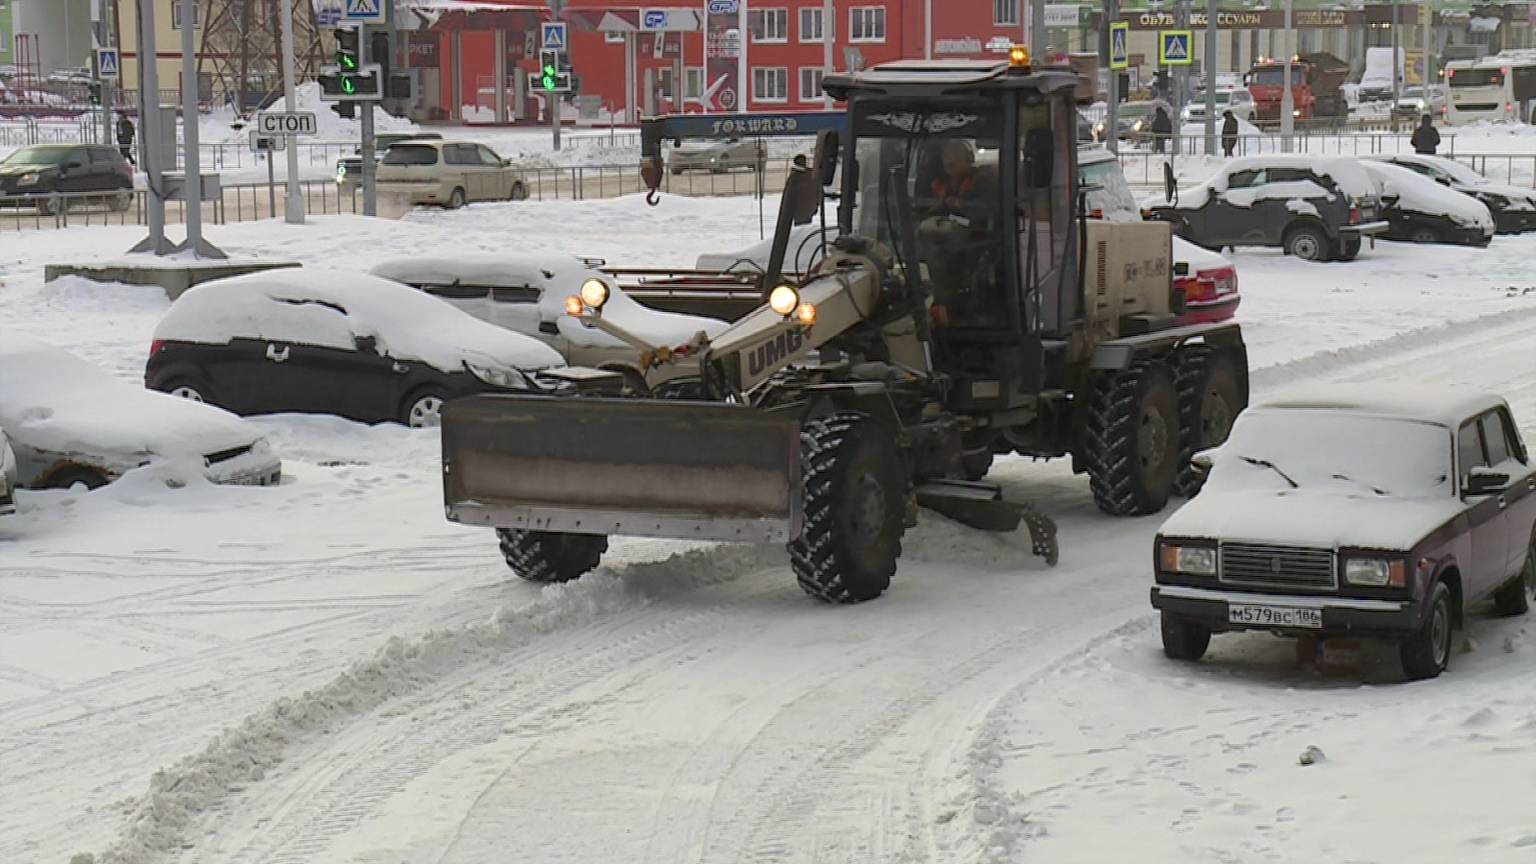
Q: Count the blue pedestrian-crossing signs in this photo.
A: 5